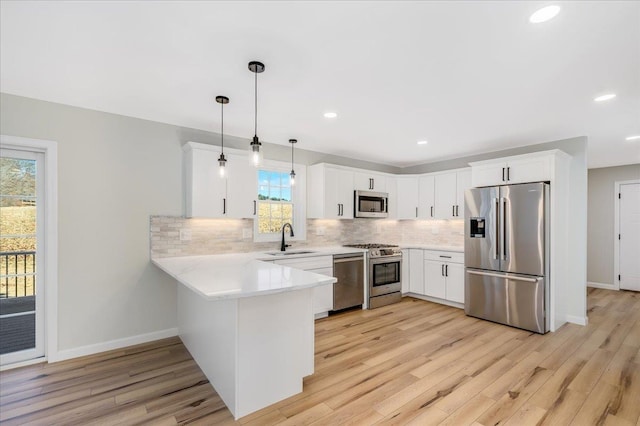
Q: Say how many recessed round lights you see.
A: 5